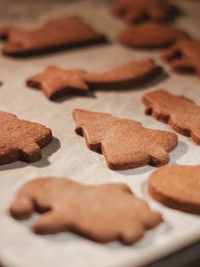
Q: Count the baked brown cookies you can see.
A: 10